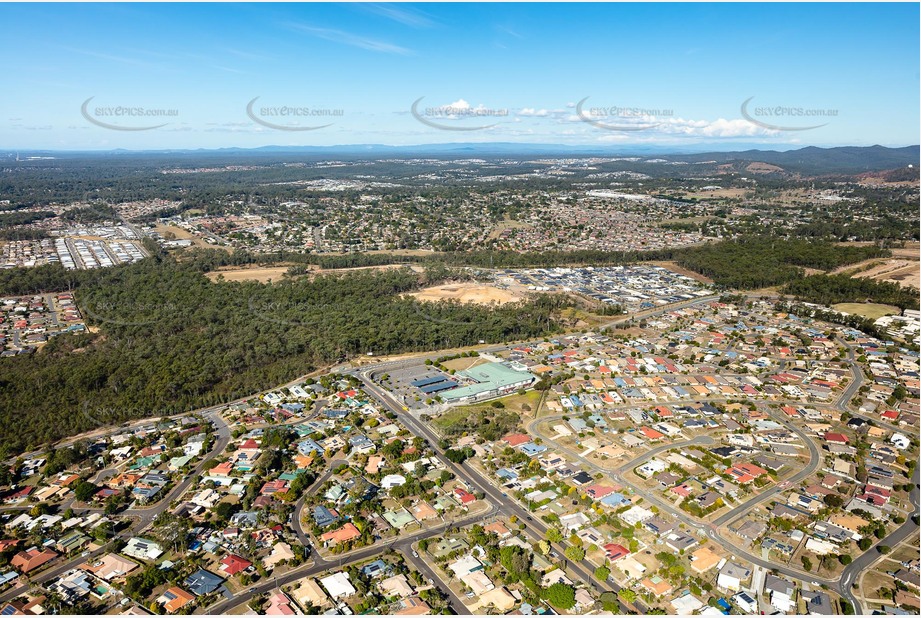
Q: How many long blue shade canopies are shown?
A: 2